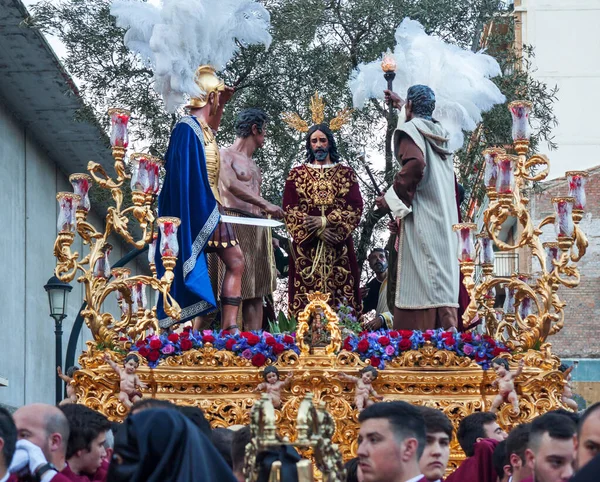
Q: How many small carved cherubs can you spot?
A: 6